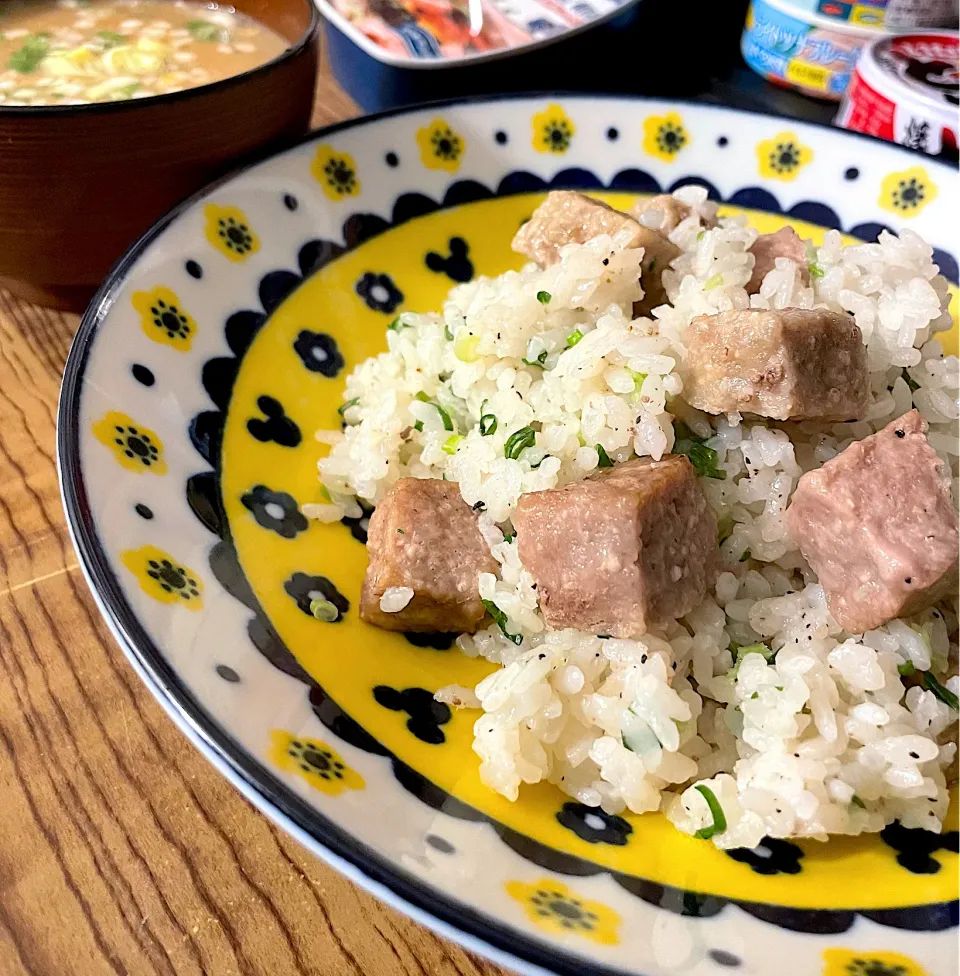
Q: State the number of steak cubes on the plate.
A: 7